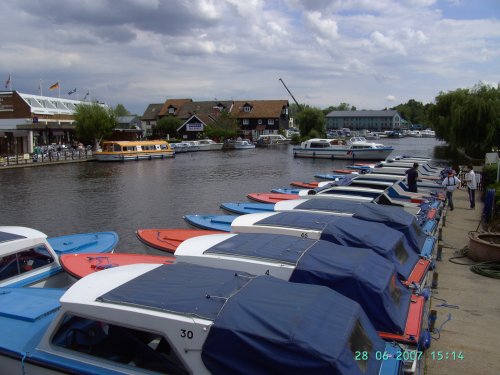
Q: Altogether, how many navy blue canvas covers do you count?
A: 4